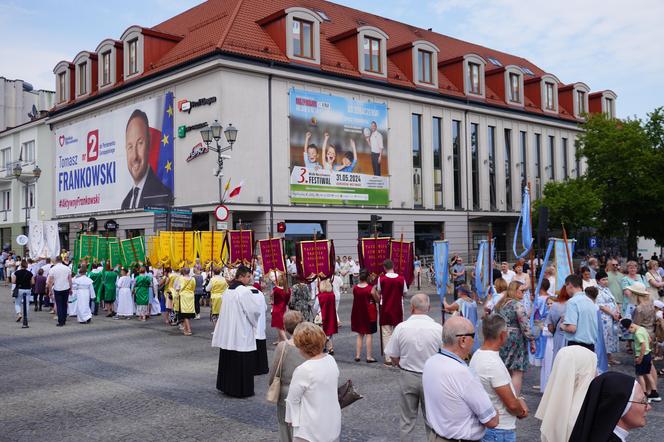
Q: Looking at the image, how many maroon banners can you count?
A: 5